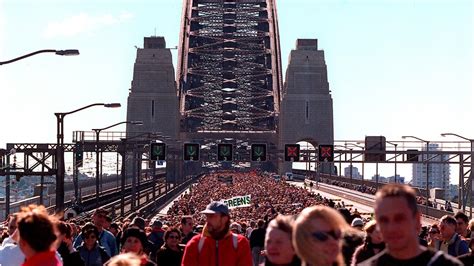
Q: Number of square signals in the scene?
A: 6